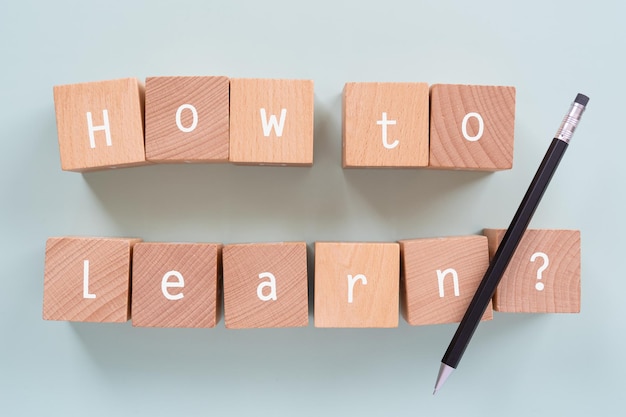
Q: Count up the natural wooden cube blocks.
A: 11